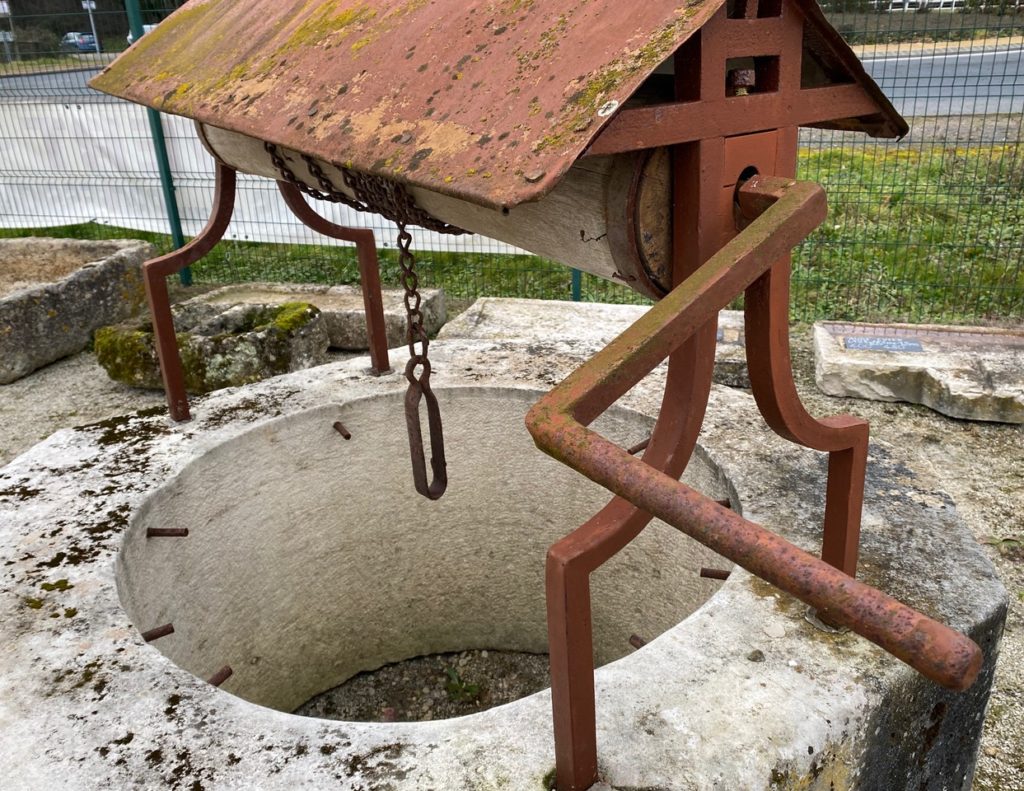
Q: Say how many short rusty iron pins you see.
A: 8